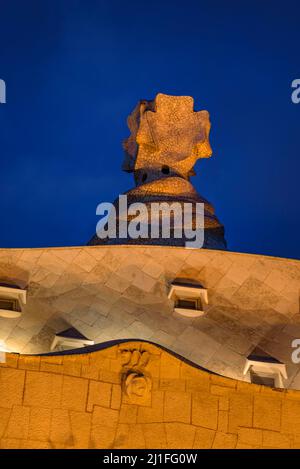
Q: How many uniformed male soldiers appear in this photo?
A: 0